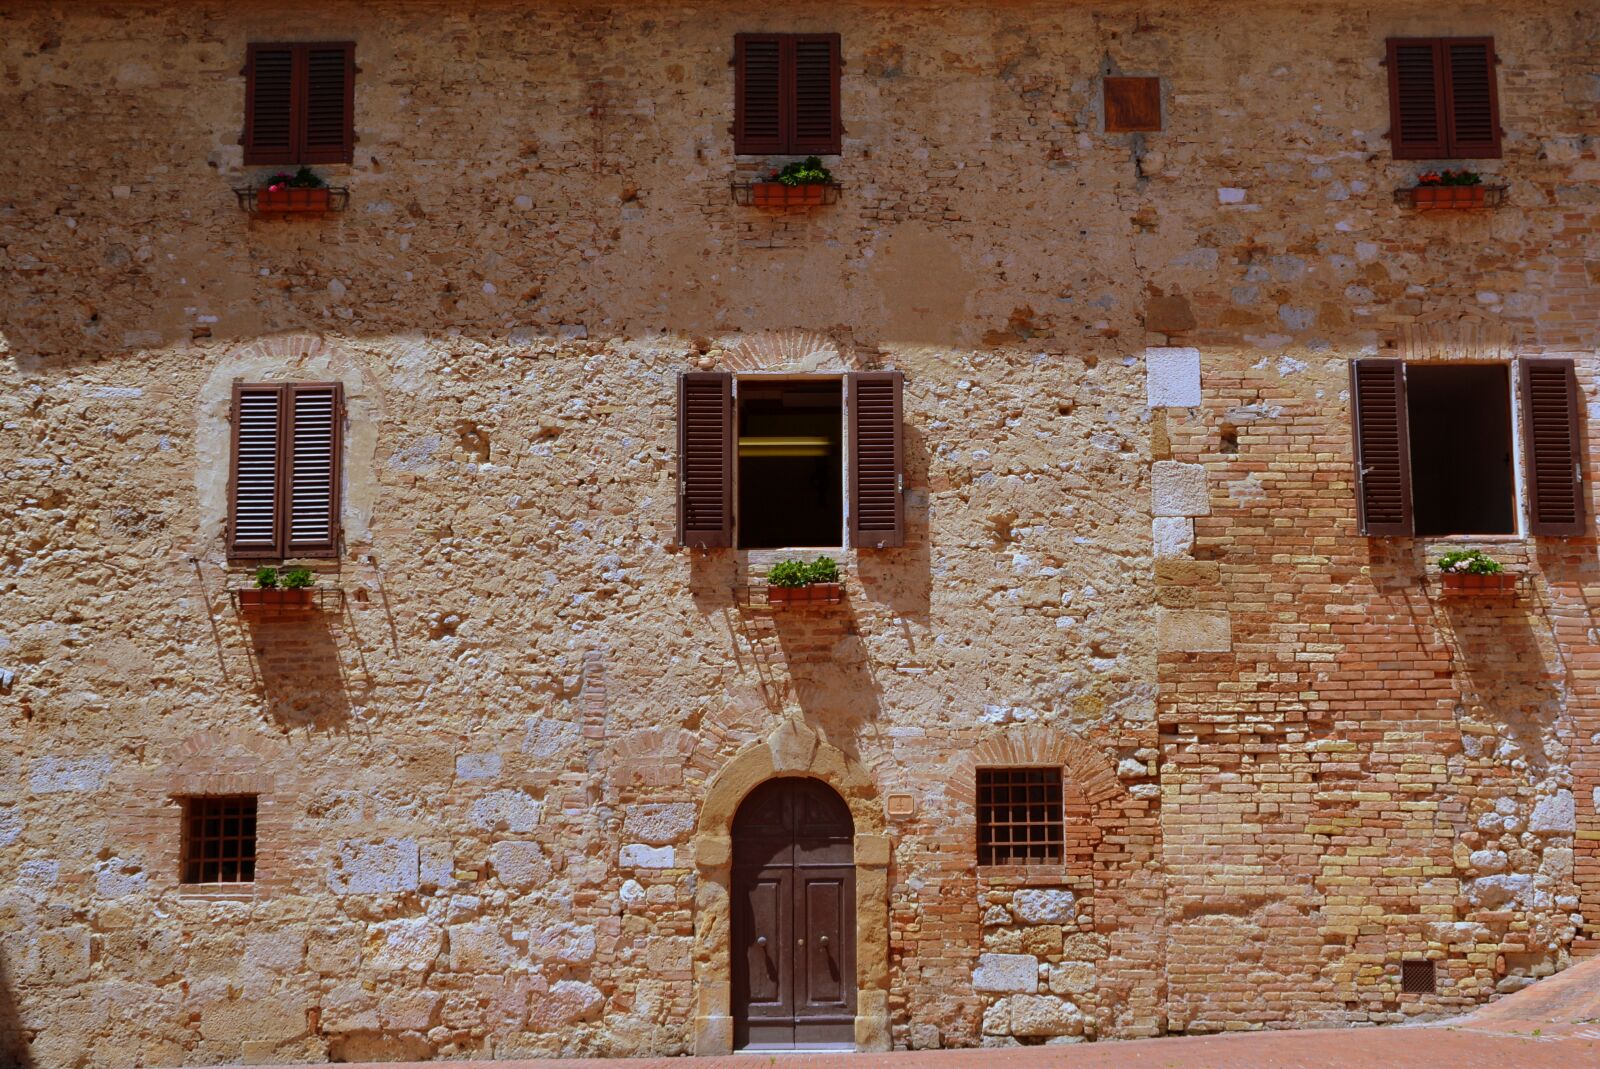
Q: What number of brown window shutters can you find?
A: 12